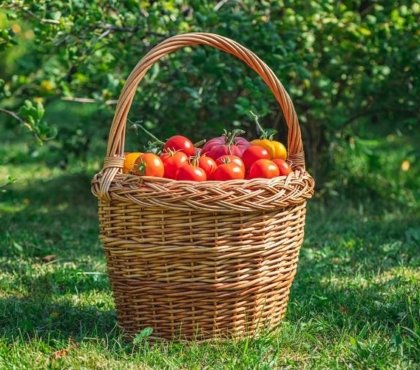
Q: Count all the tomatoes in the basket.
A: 12